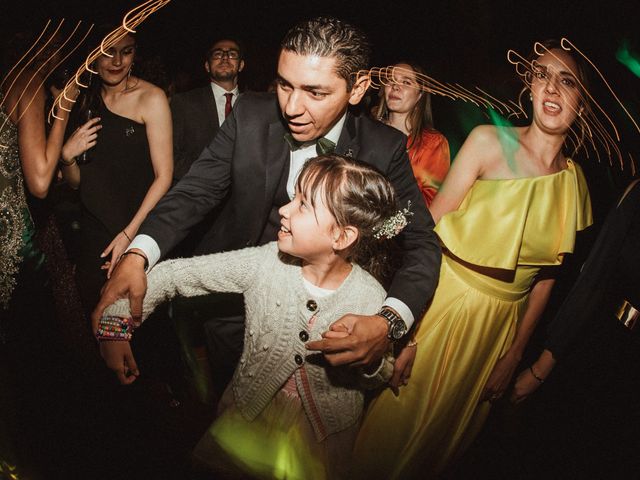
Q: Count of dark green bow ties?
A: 1